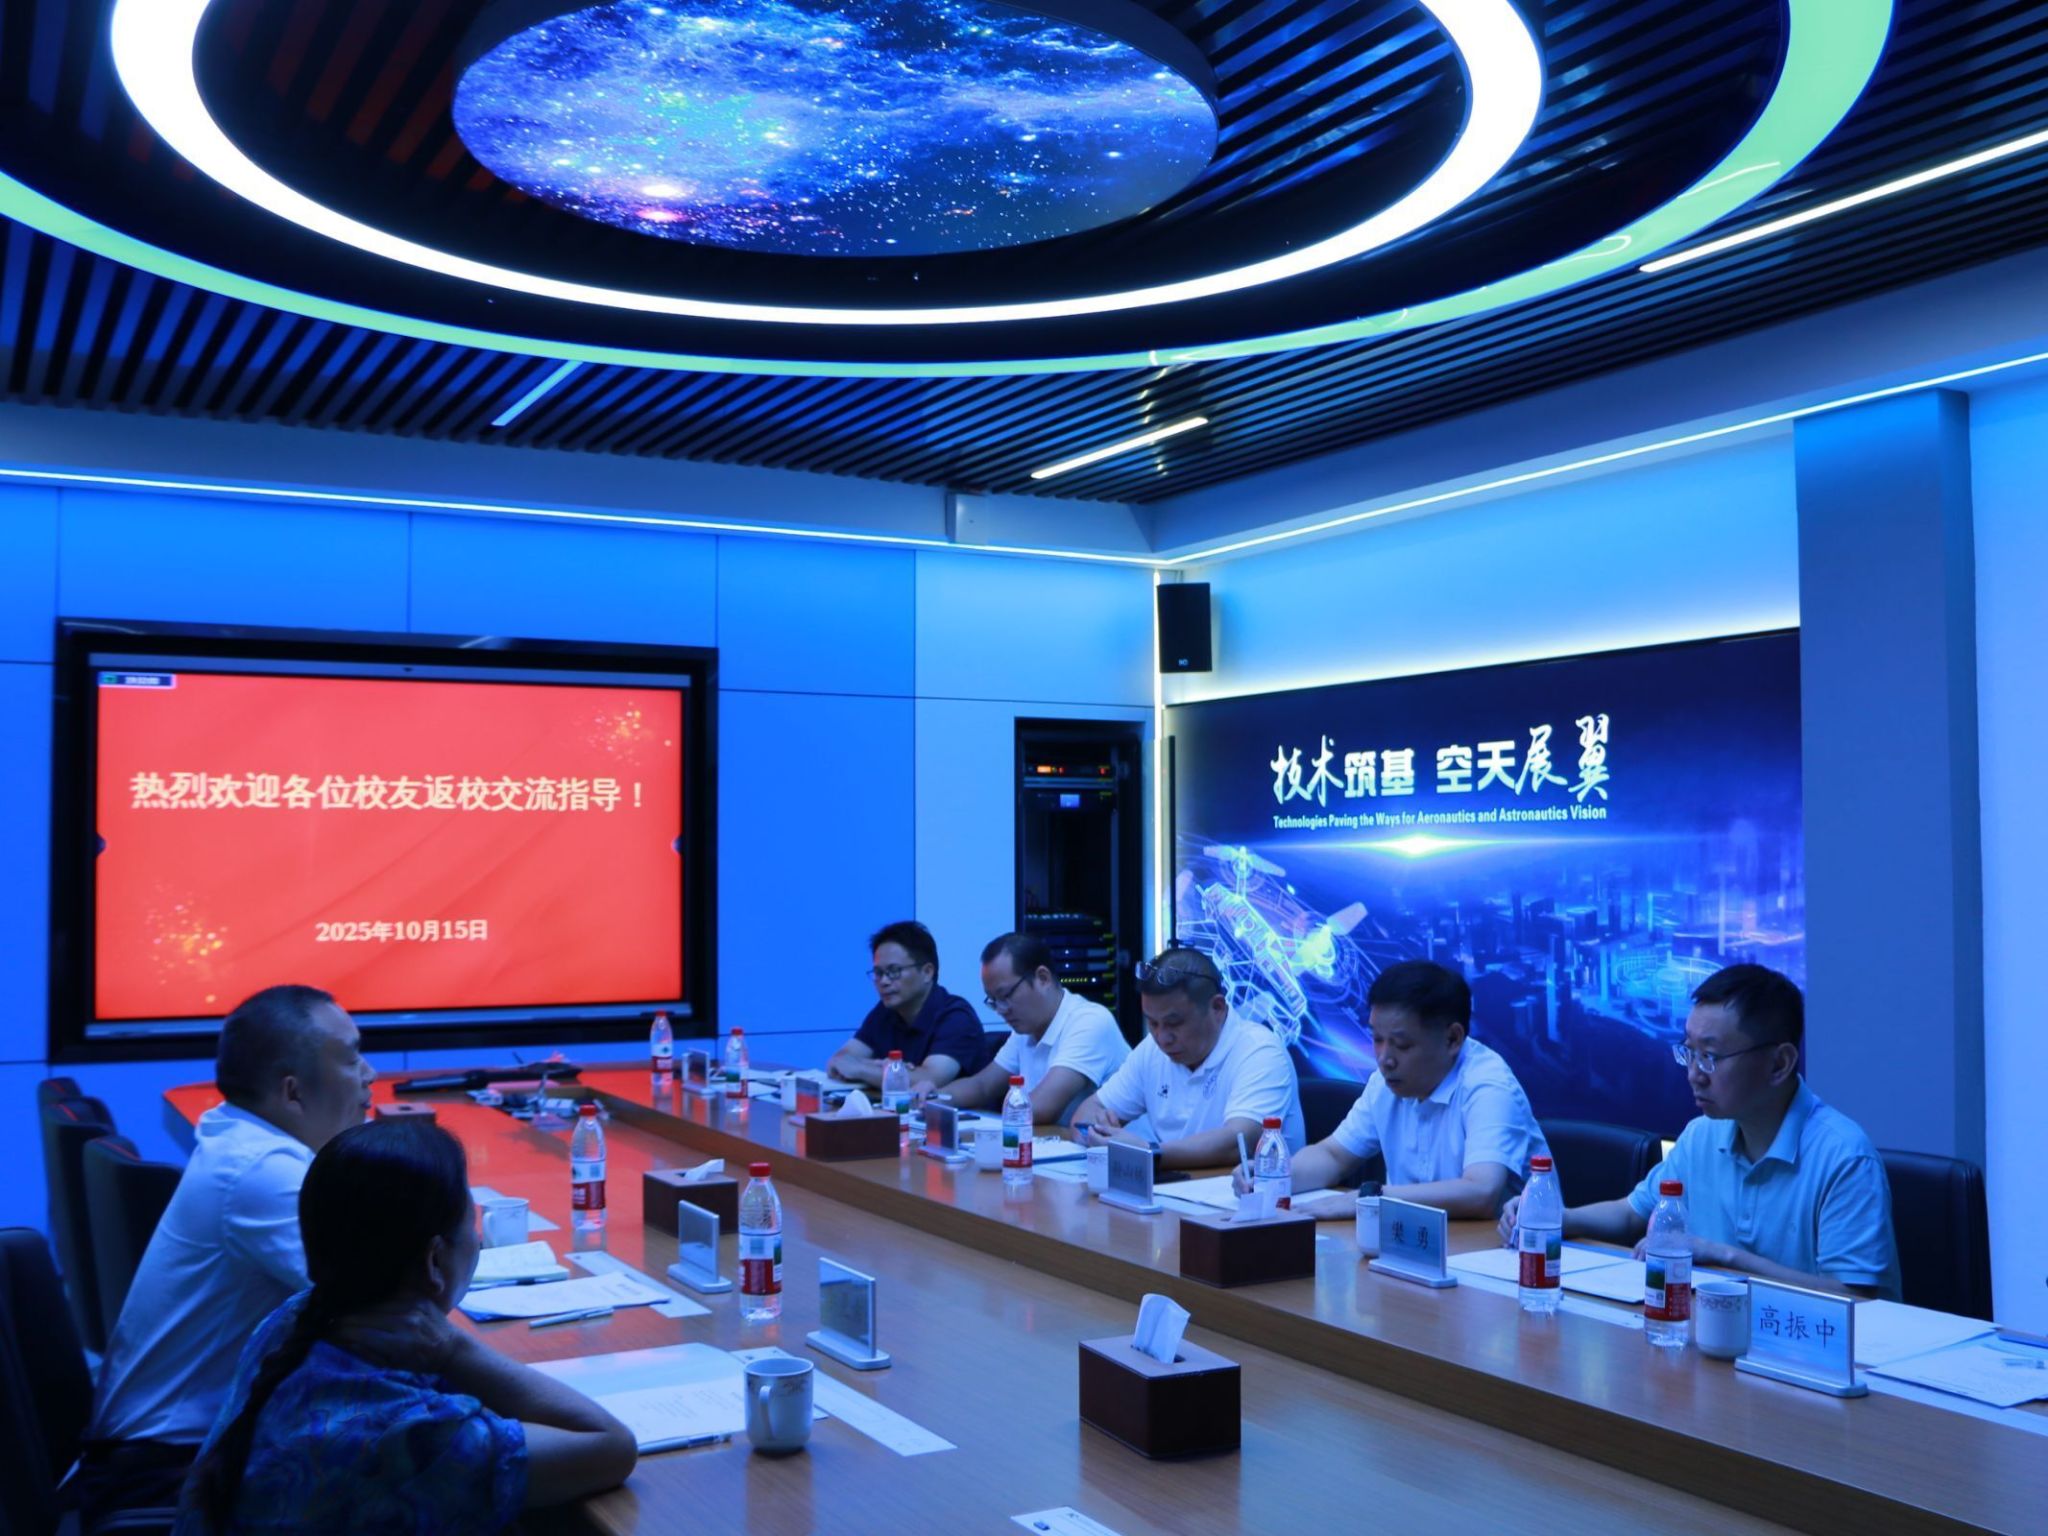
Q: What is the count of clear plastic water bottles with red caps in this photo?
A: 9